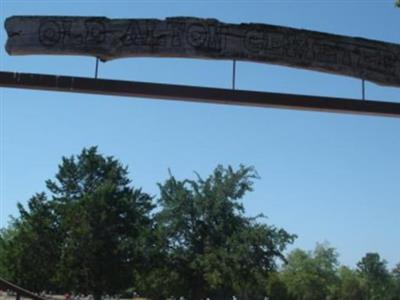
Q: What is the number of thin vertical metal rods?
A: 3